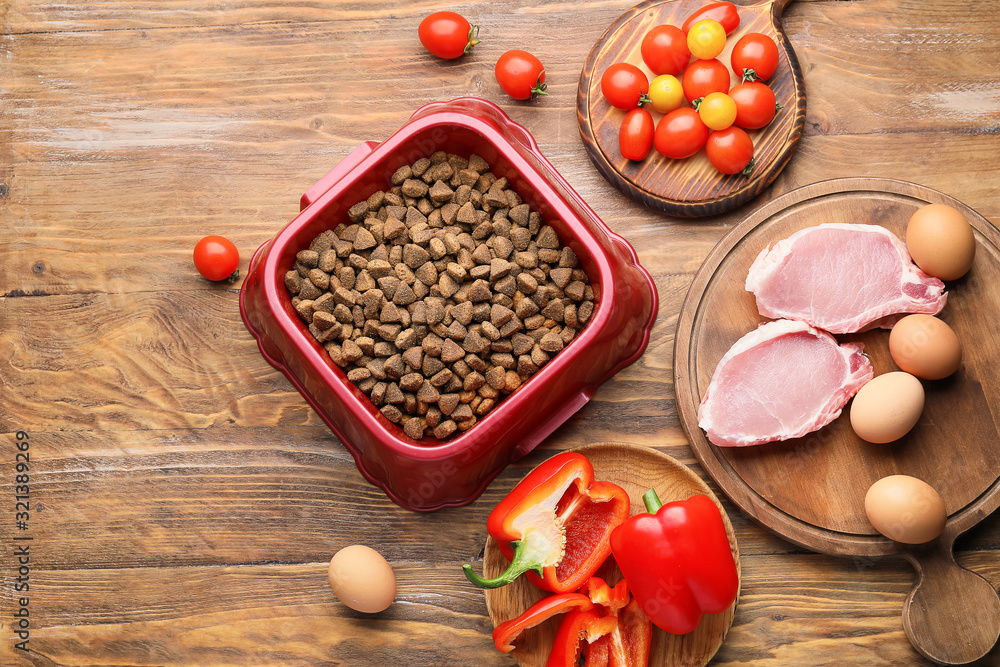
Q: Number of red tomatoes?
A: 12